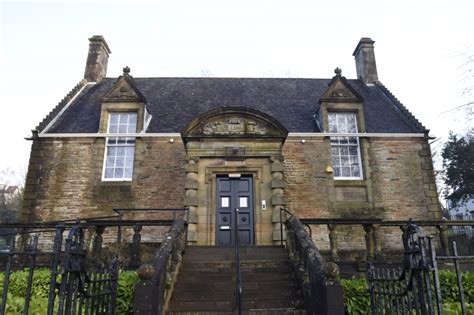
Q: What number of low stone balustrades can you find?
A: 2